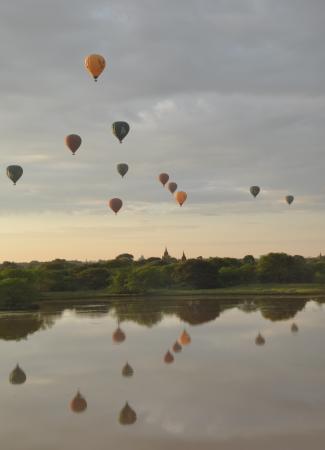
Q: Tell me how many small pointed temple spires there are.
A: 2